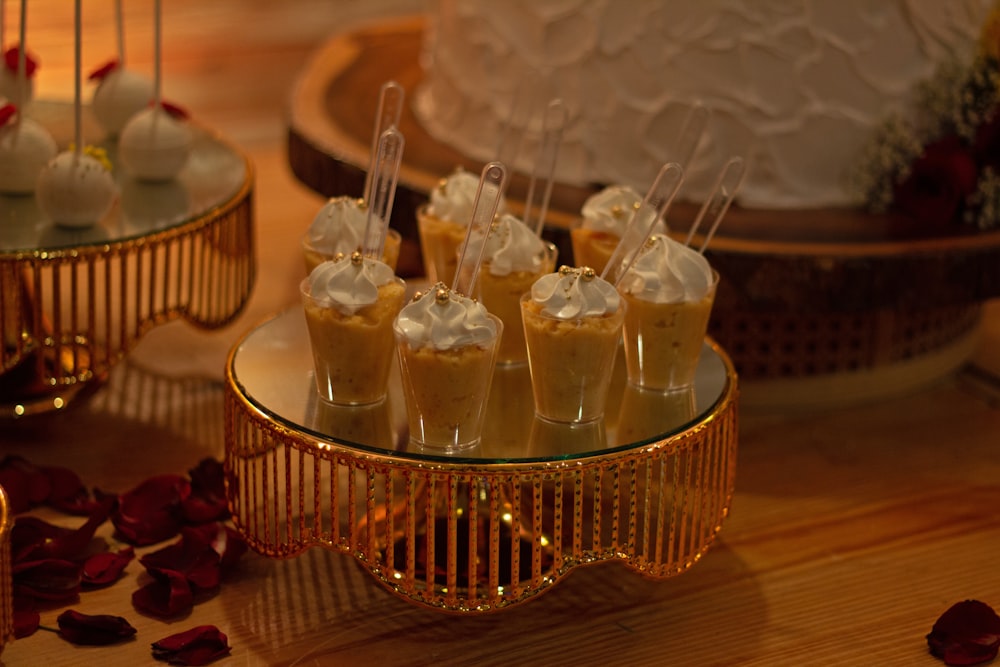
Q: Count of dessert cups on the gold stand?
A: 8